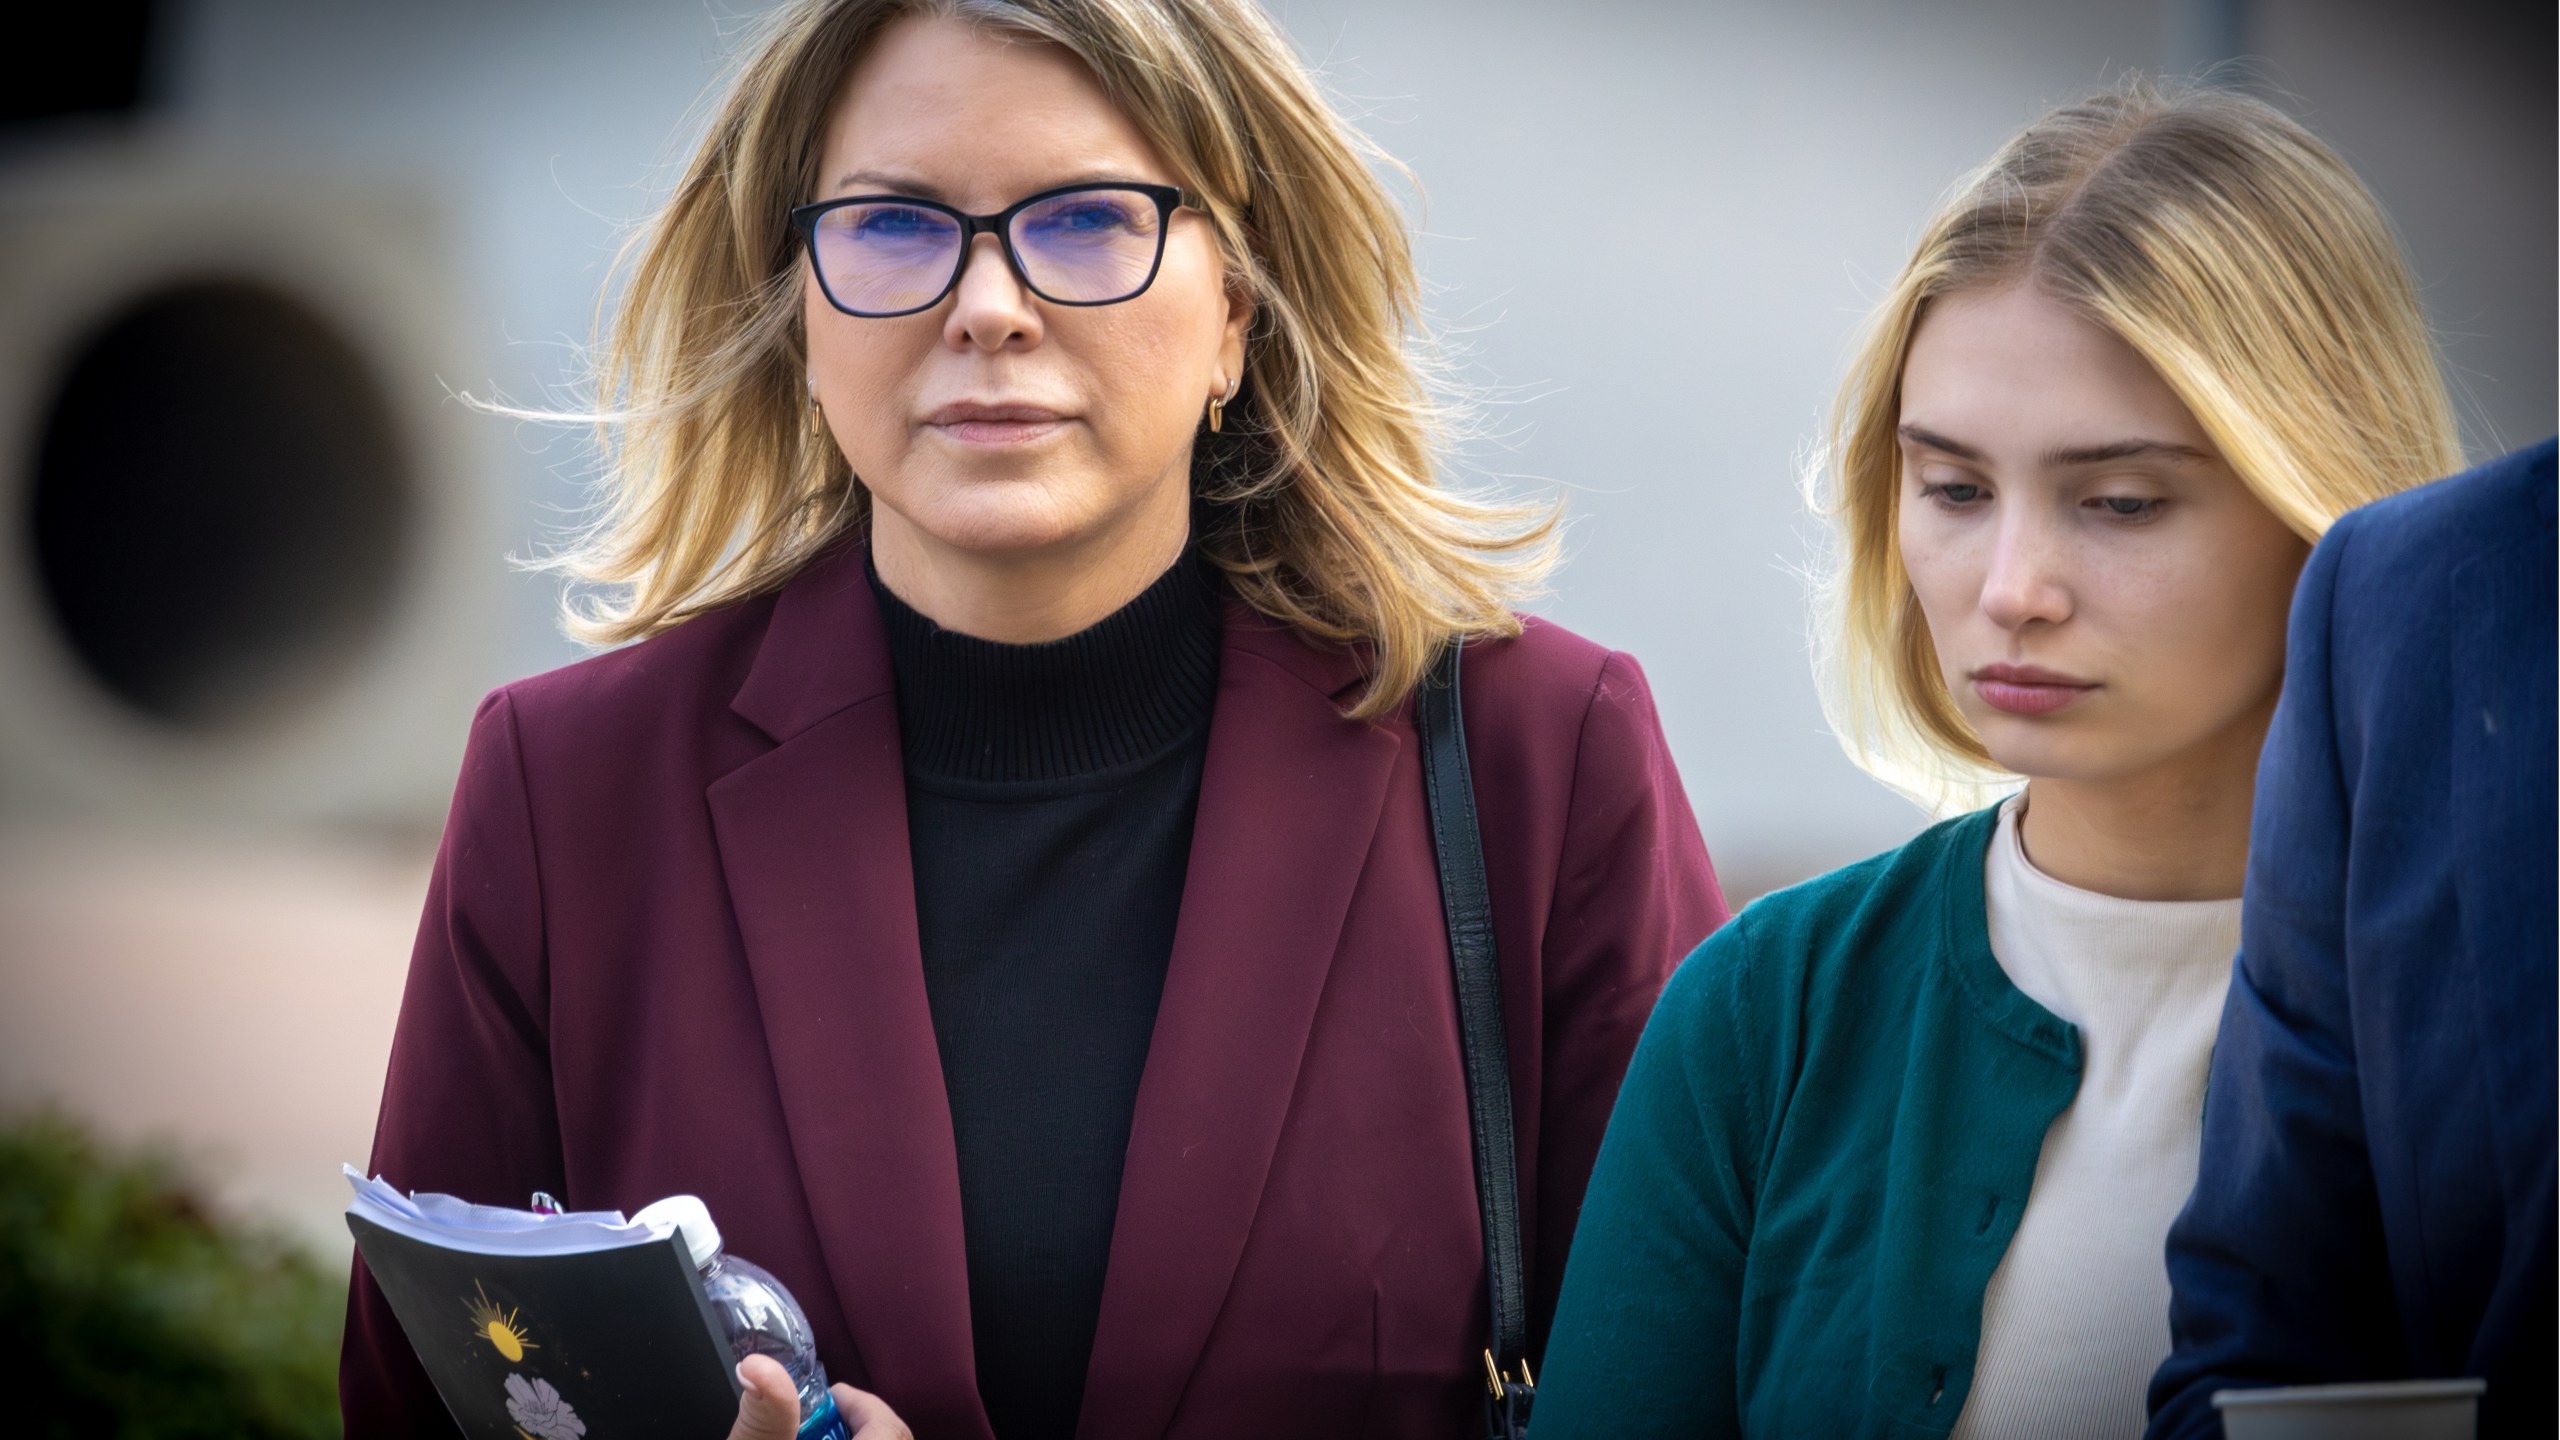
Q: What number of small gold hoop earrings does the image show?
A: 2